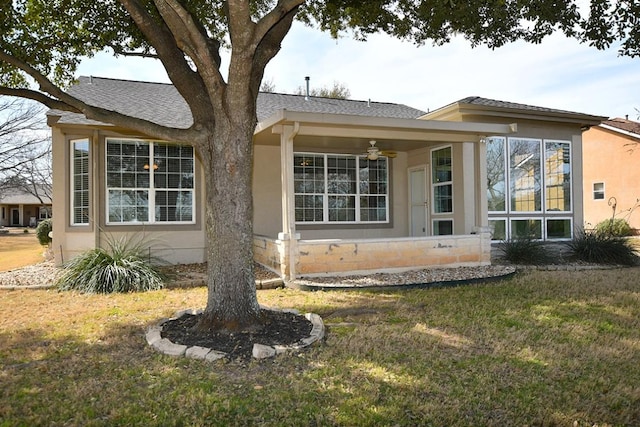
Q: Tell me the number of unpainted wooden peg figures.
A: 0